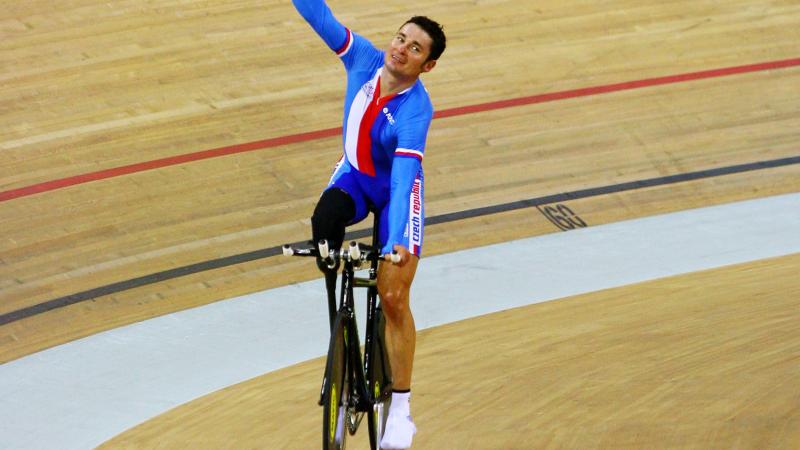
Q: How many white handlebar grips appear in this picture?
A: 4